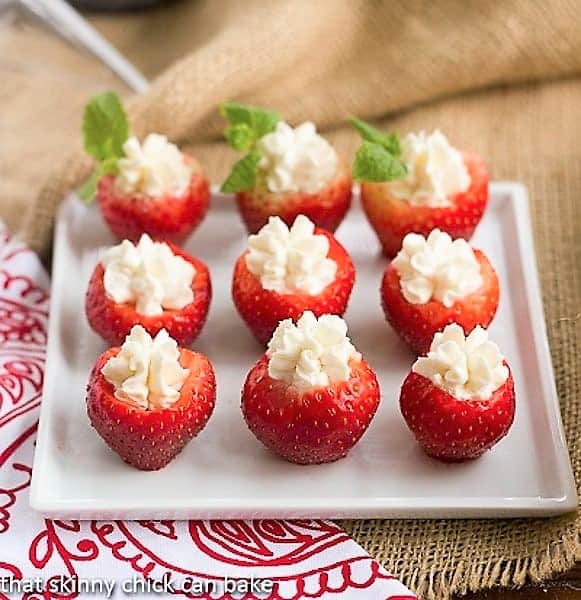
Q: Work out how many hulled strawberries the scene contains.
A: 9